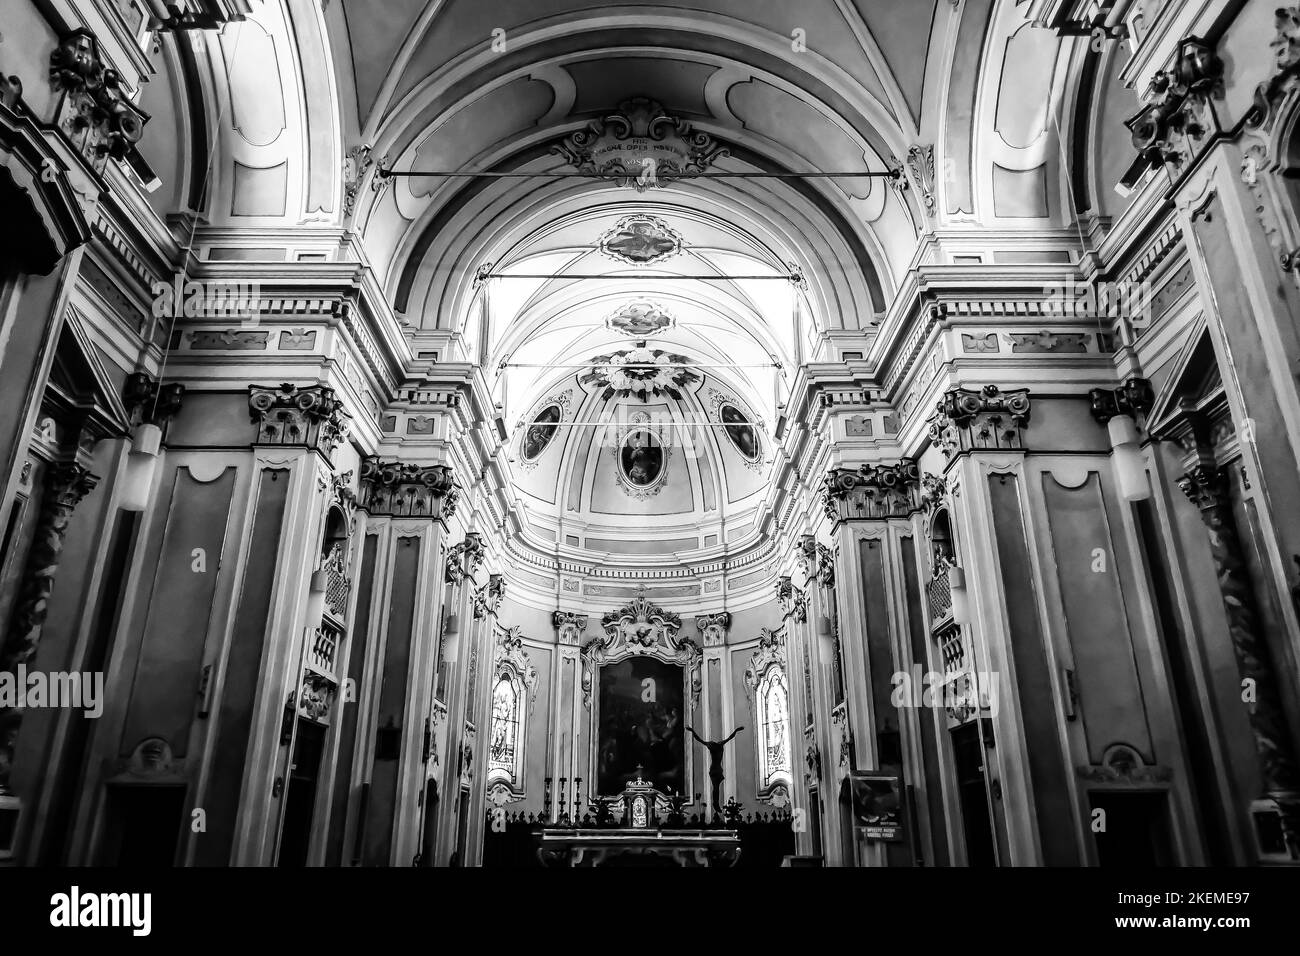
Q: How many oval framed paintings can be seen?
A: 3